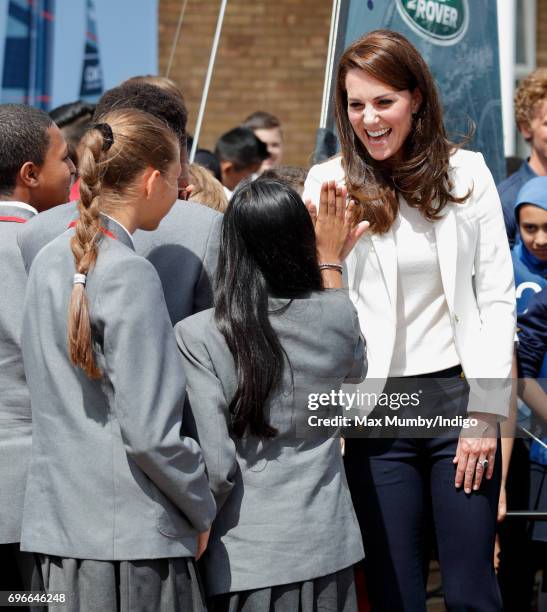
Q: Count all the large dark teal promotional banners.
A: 1